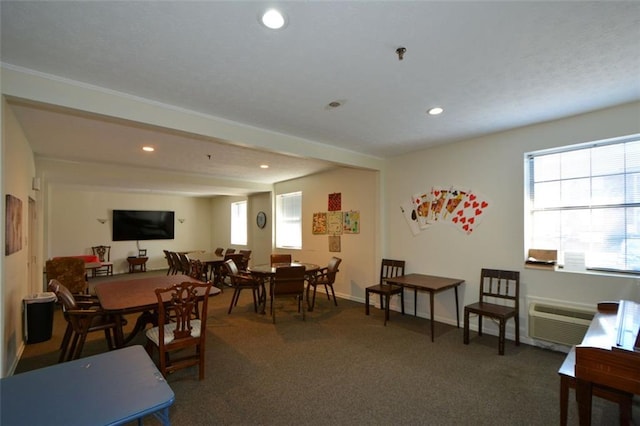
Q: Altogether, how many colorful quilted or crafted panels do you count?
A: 5